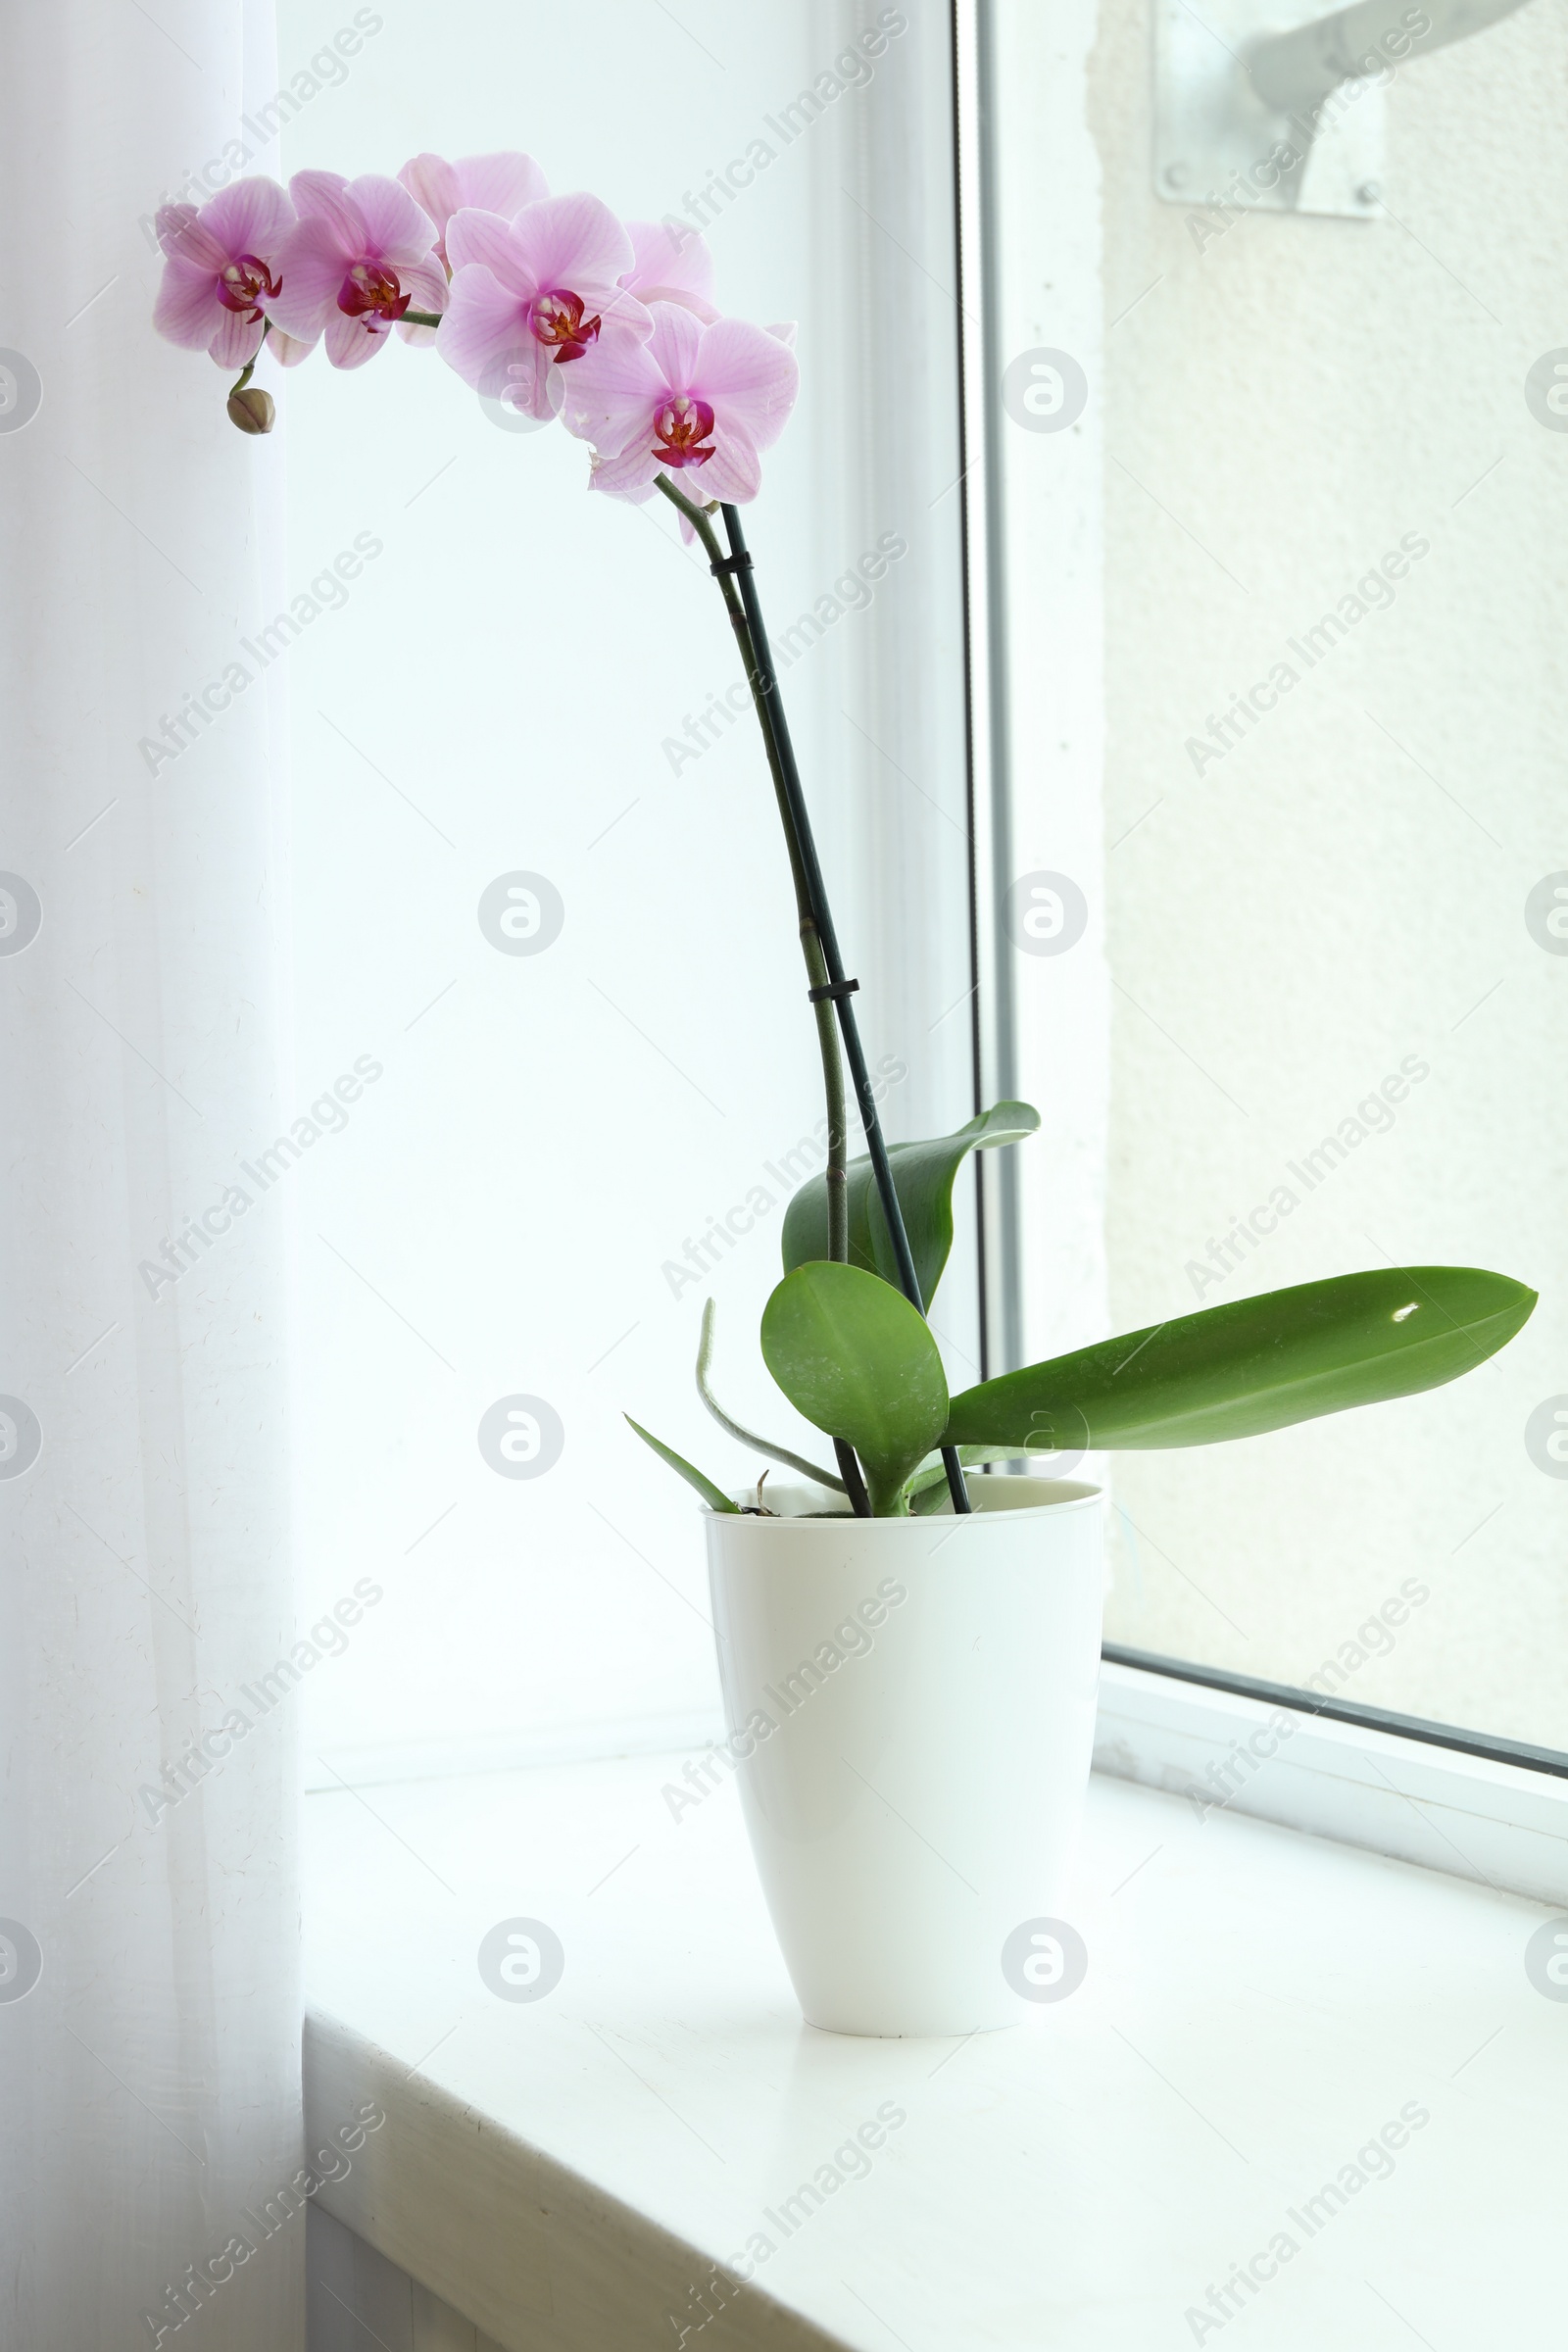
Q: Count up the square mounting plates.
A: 1